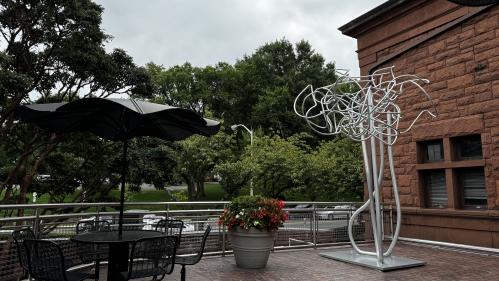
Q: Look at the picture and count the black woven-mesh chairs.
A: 6